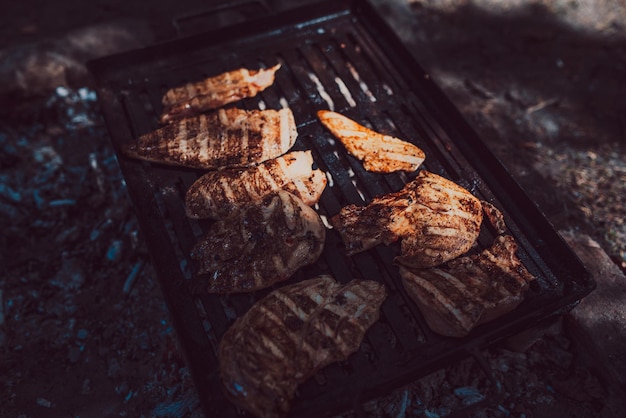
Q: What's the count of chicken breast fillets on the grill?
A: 8